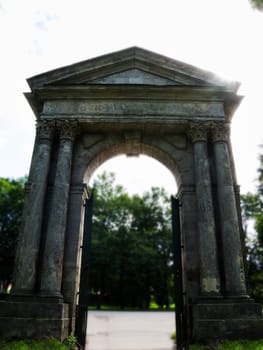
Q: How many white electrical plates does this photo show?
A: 0